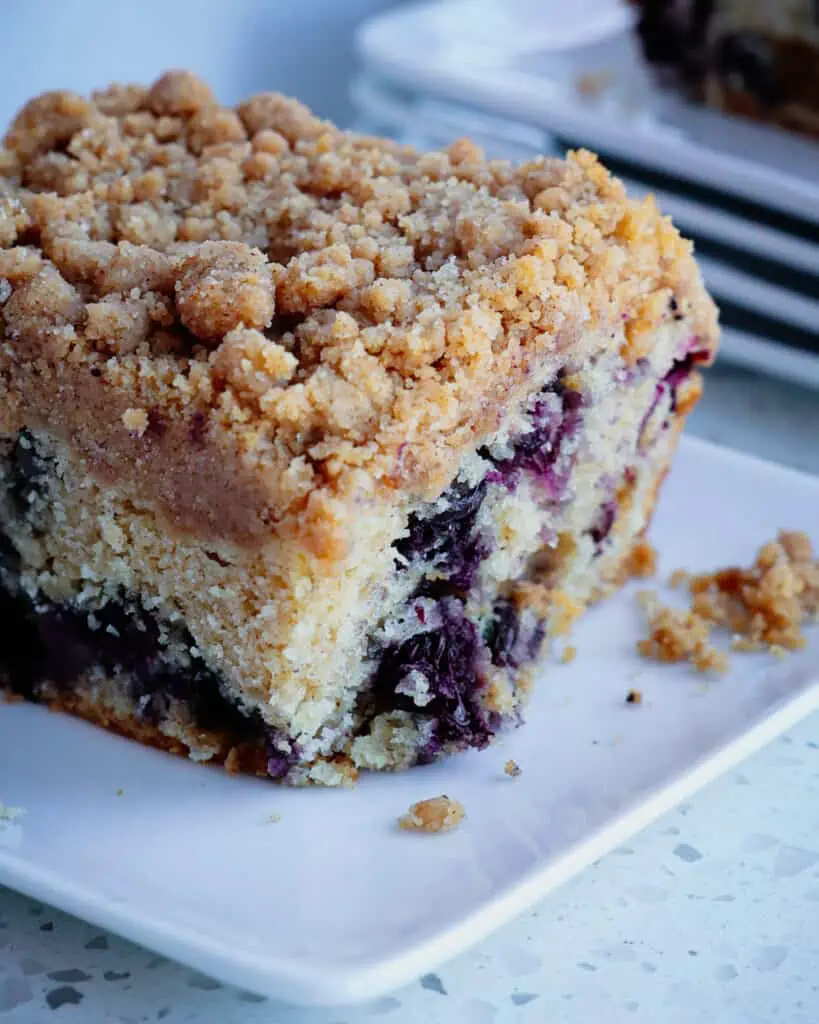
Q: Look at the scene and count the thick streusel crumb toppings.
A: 1